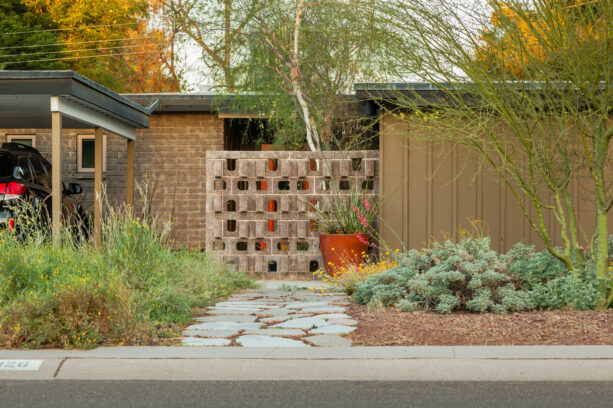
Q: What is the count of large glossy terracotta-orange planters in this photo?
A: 1